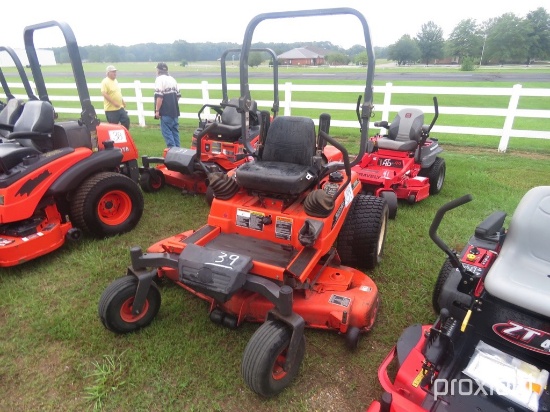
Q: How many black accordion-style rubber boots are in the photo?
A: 2